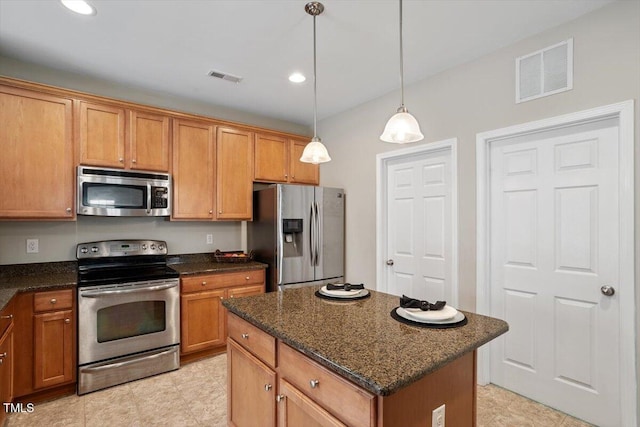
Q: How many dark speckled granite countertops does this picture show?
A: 3